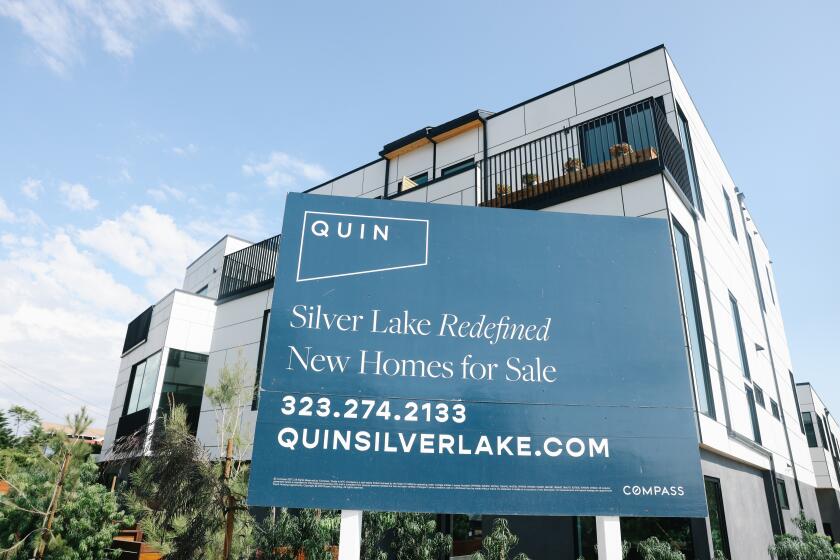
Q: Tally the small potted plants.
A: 4